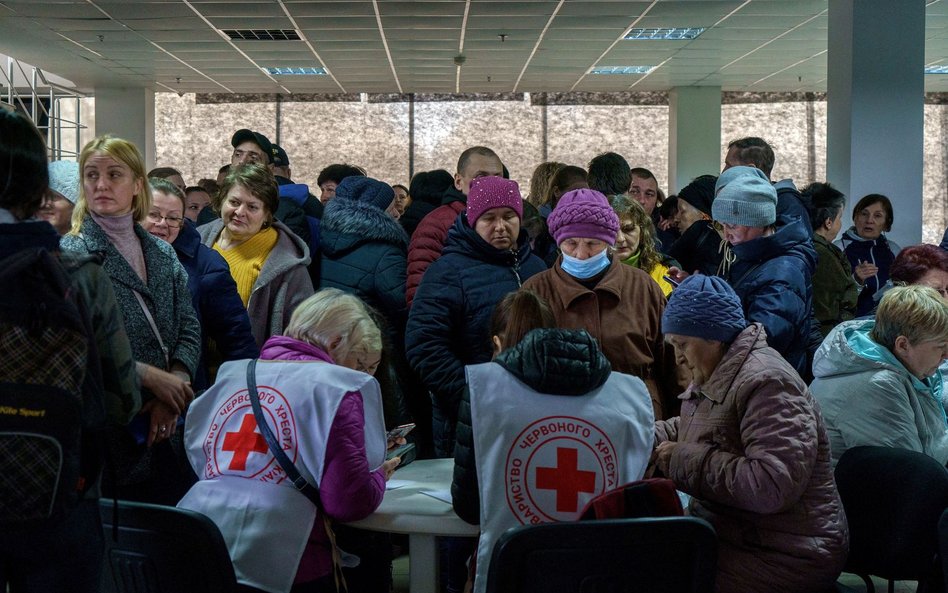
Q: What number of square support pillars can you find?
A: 3